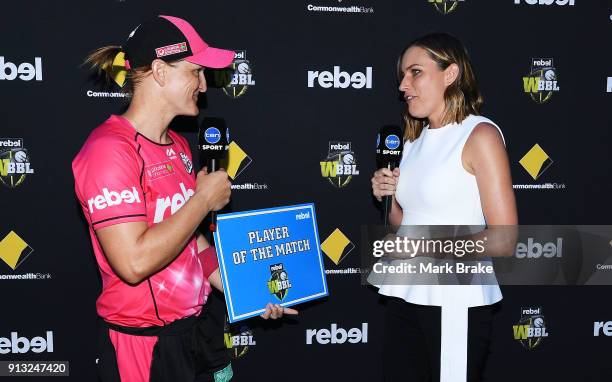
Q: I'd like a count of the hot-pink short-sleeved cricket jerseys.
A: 1